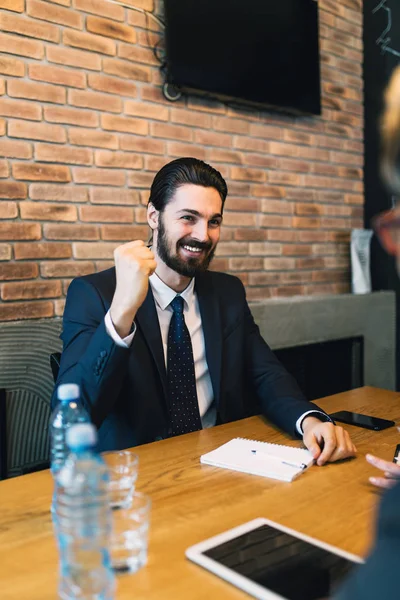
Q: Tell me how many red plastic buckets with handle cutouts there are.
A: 0